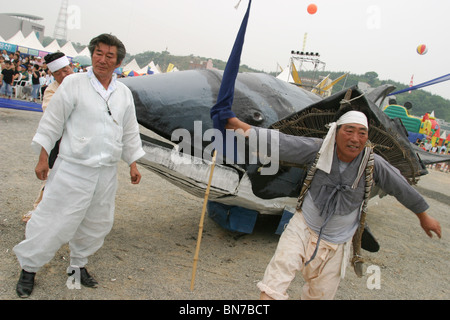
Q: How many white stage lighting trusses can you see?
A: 1